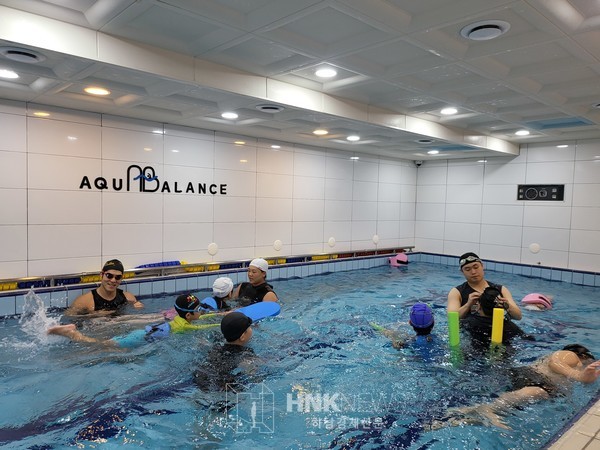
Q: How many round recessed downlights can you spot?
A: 9